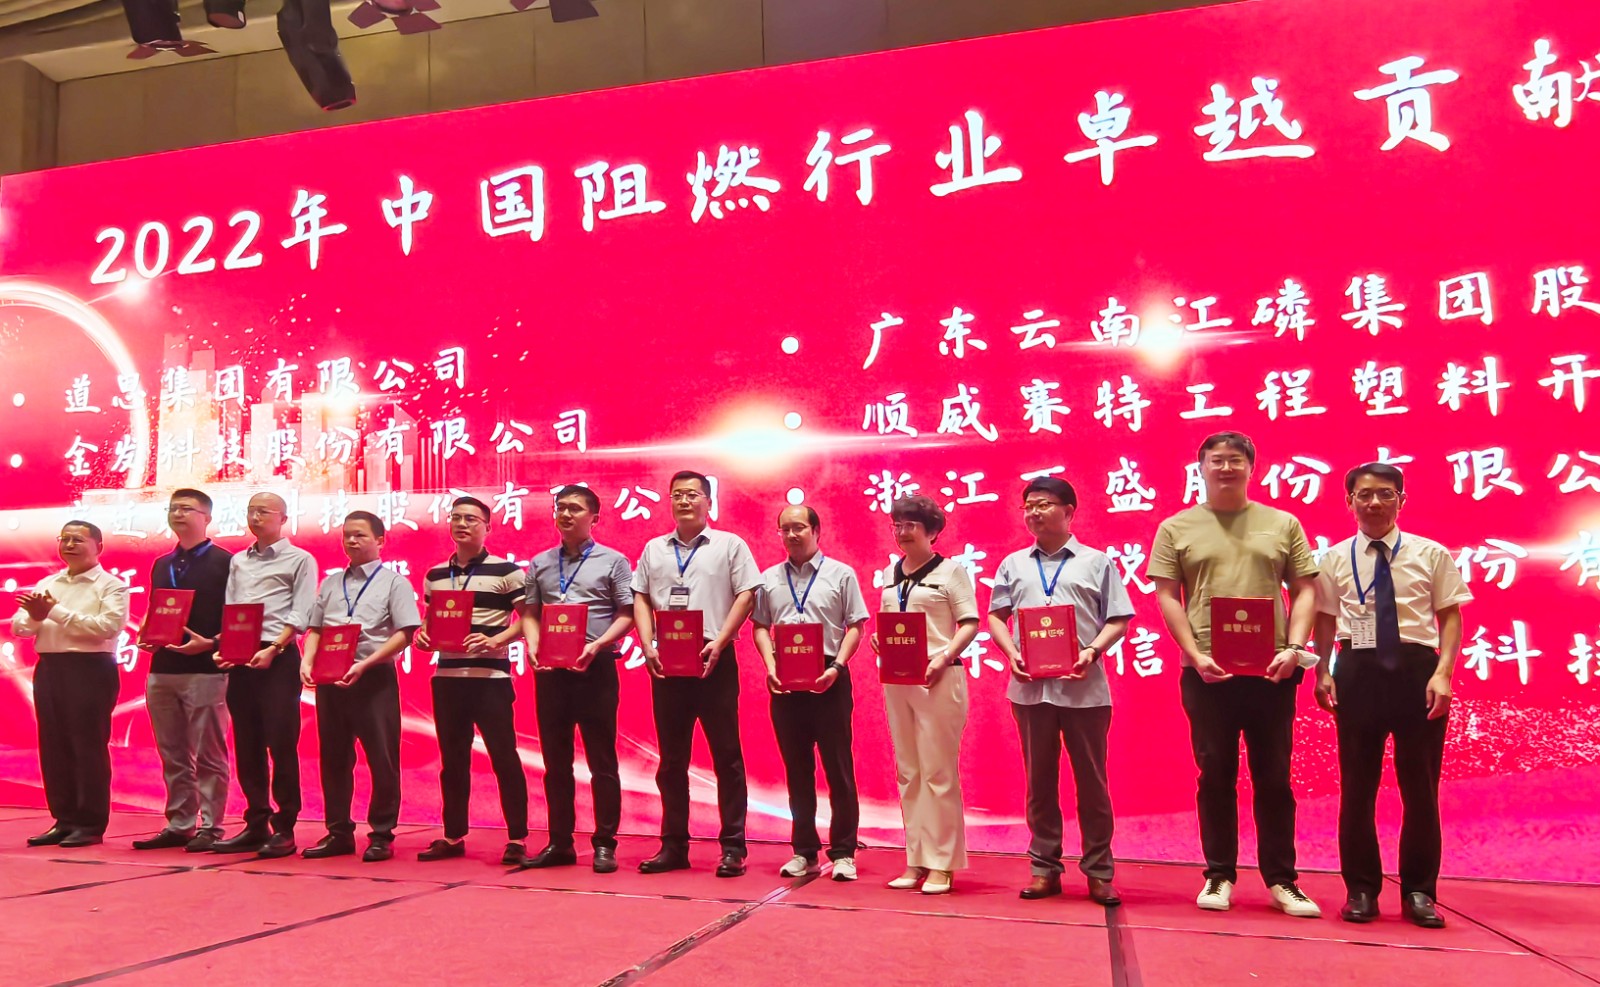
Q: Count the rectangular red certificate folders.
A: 10